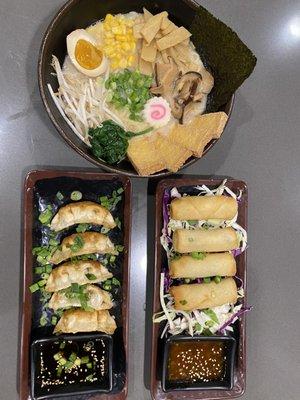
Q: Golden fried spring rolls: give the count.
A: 4